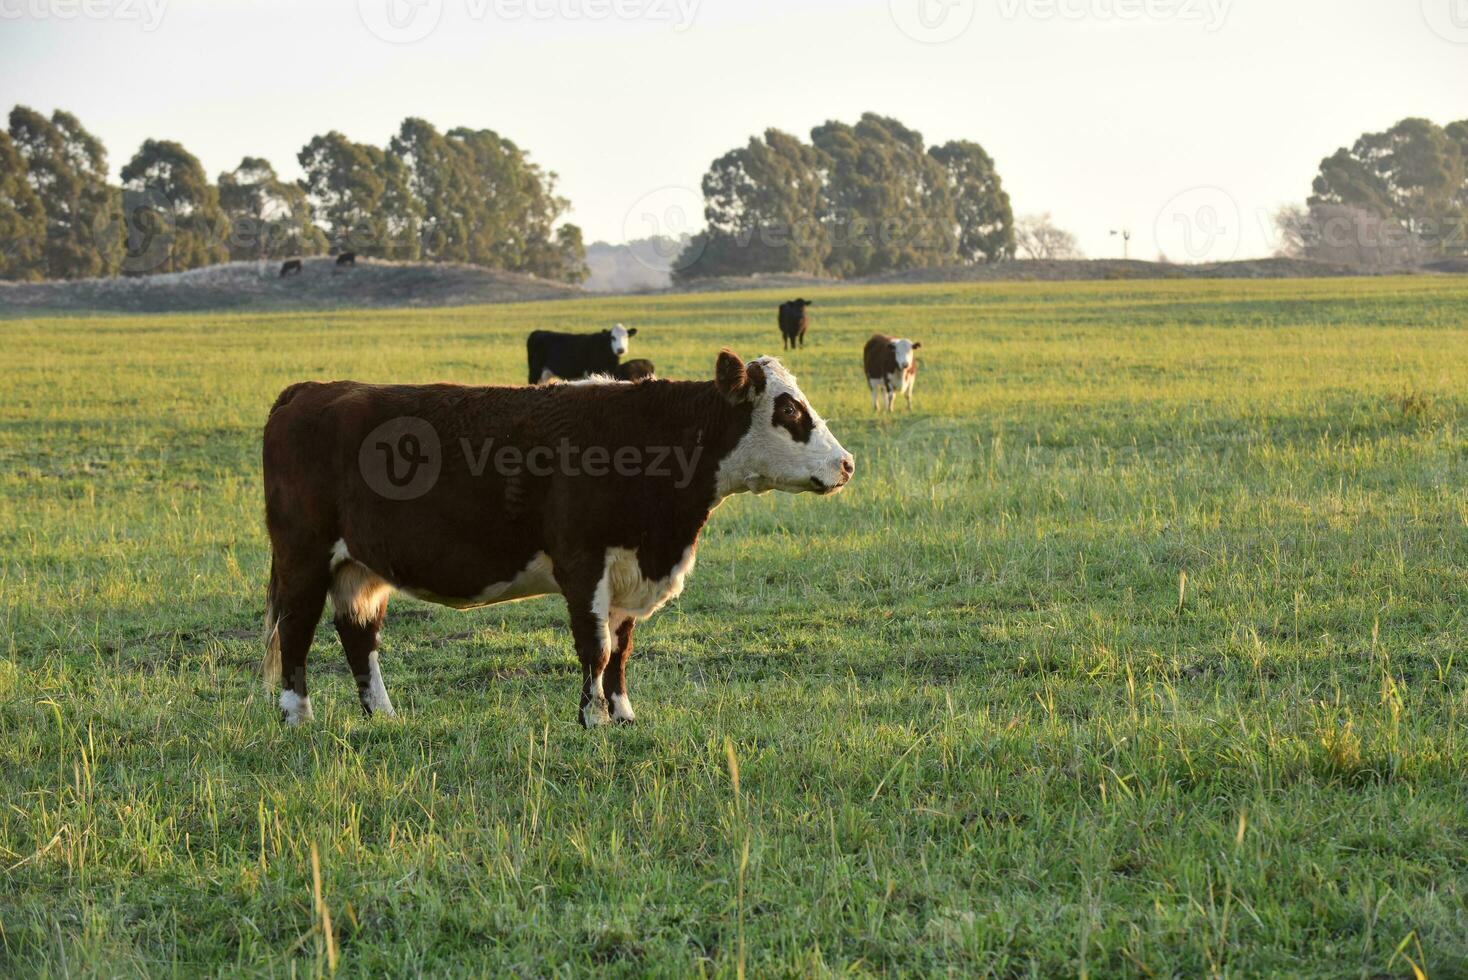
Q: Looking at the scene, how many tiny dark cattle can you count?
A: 2